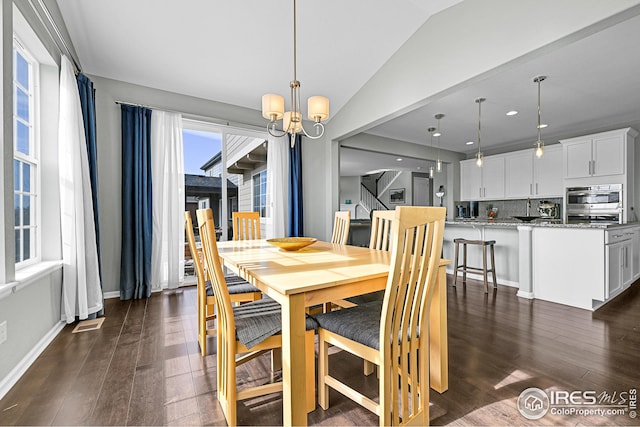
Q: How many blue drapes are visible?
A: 3